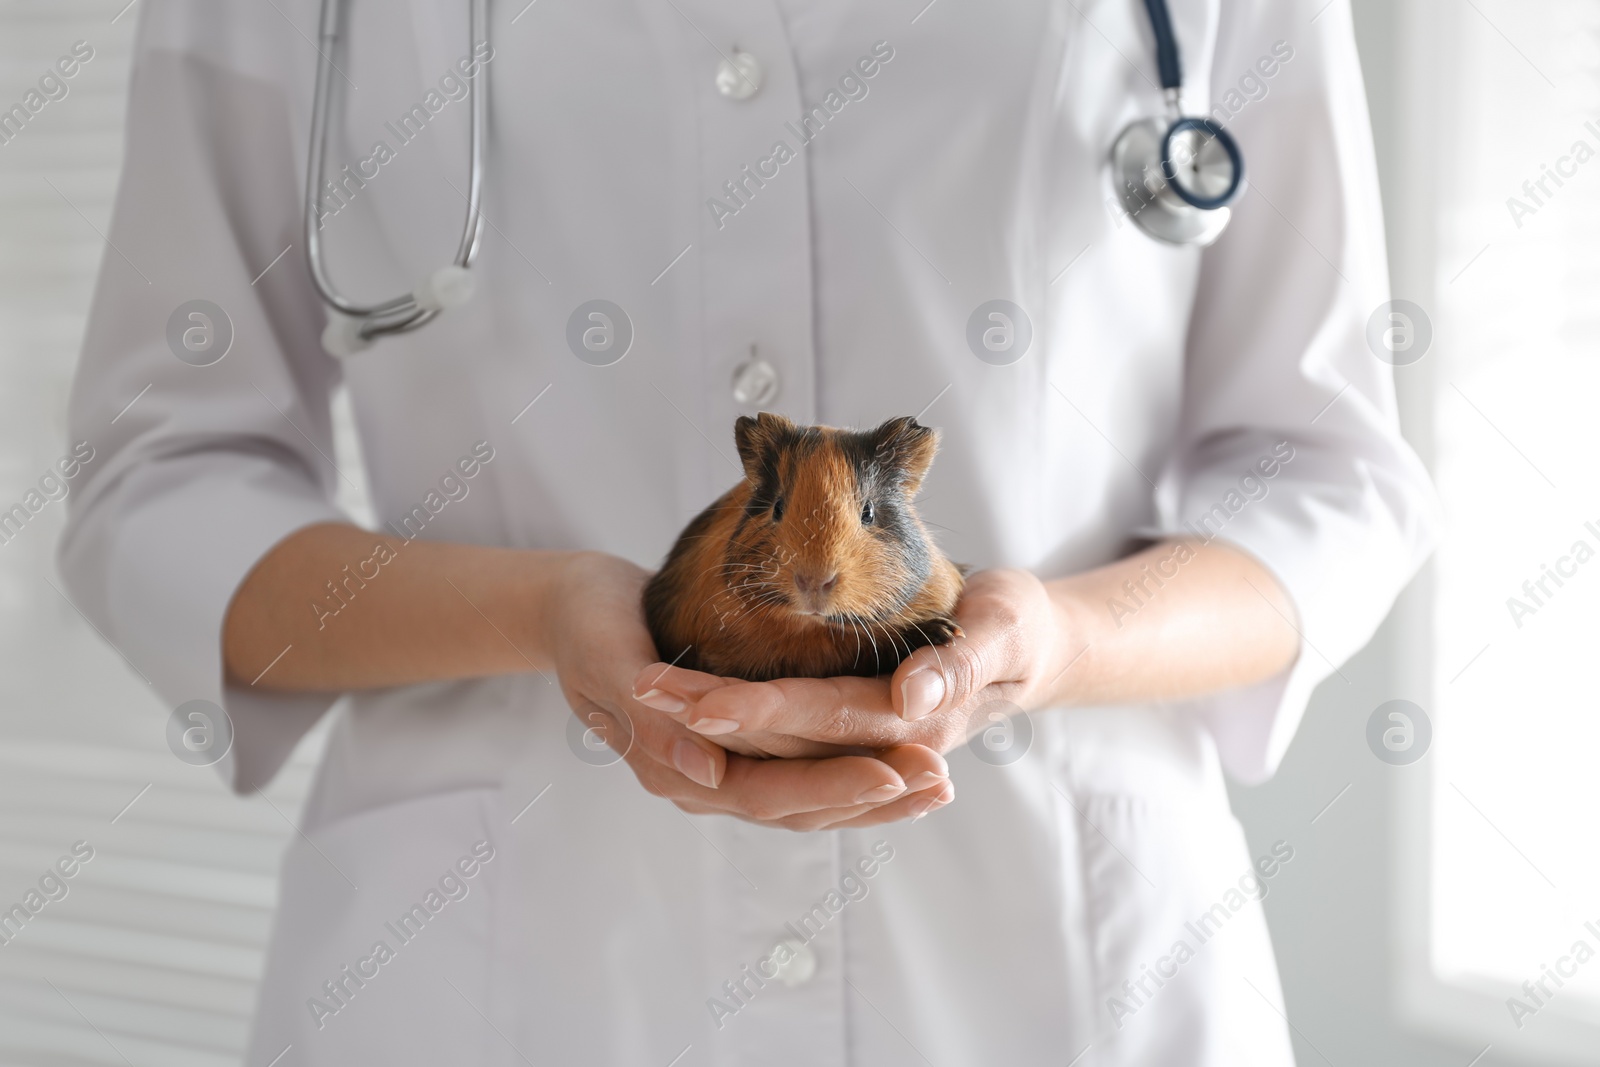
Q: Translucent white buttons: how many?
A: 3